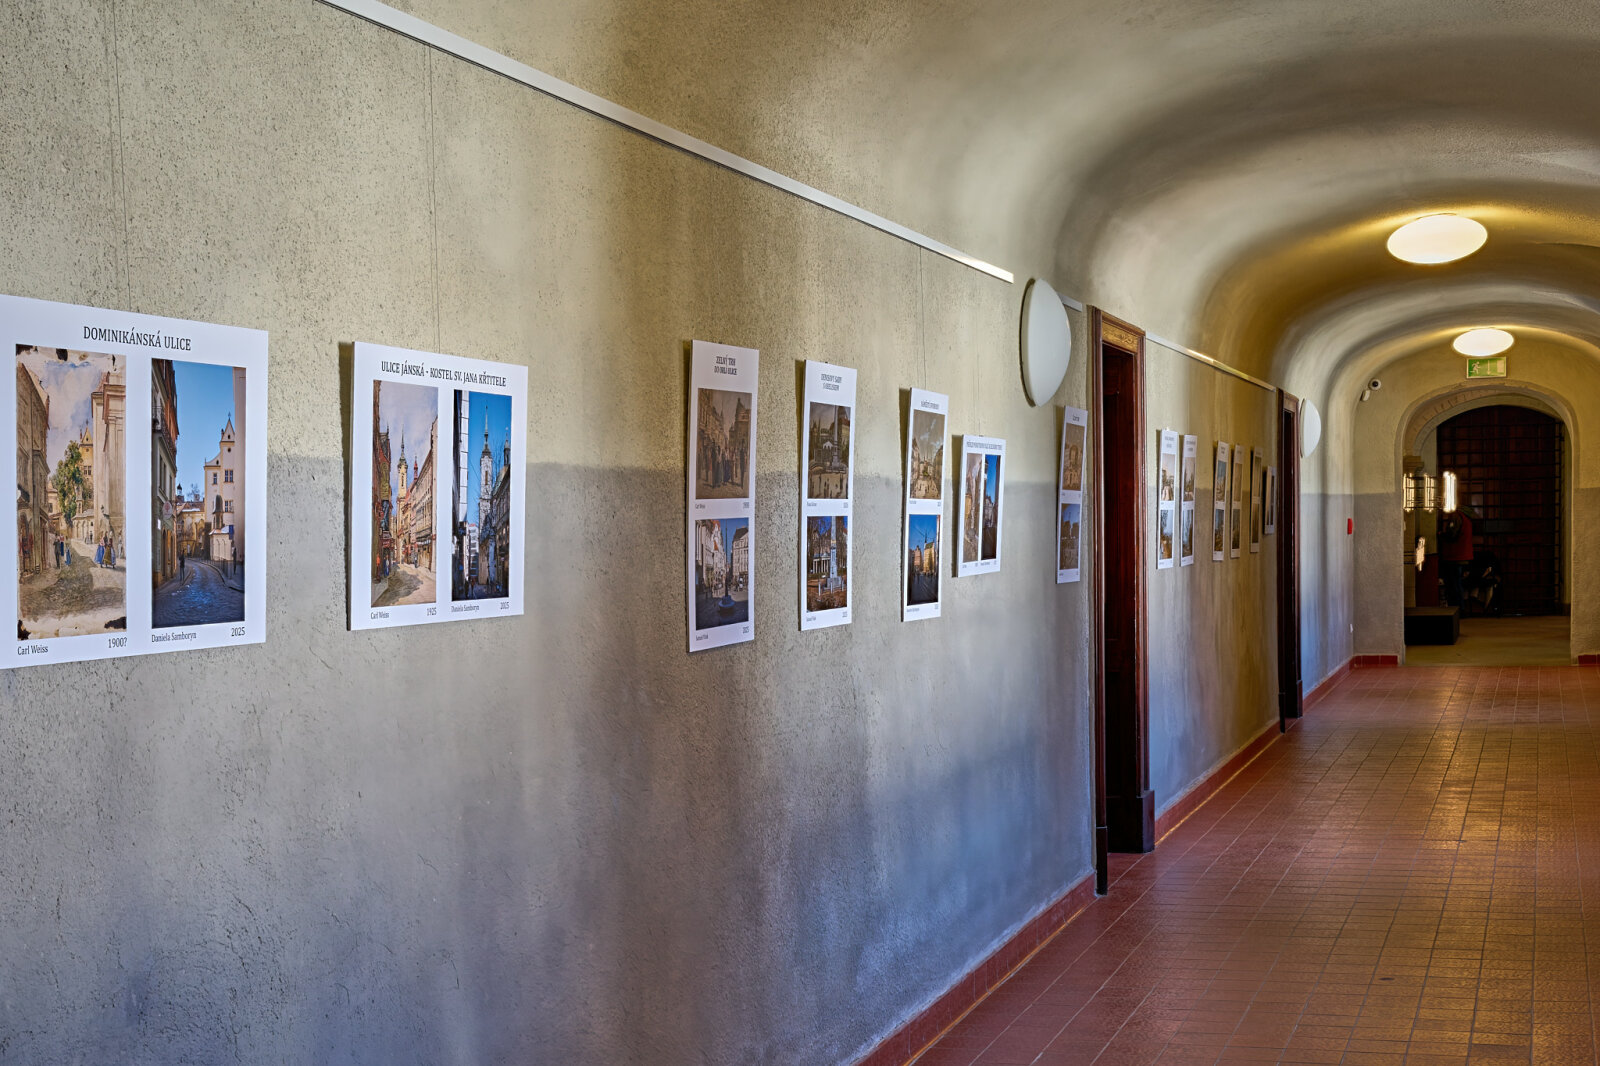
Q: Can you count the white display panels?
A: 13